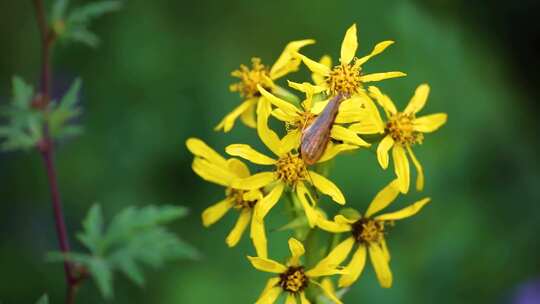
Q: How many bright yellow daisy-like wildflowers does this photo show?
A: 8